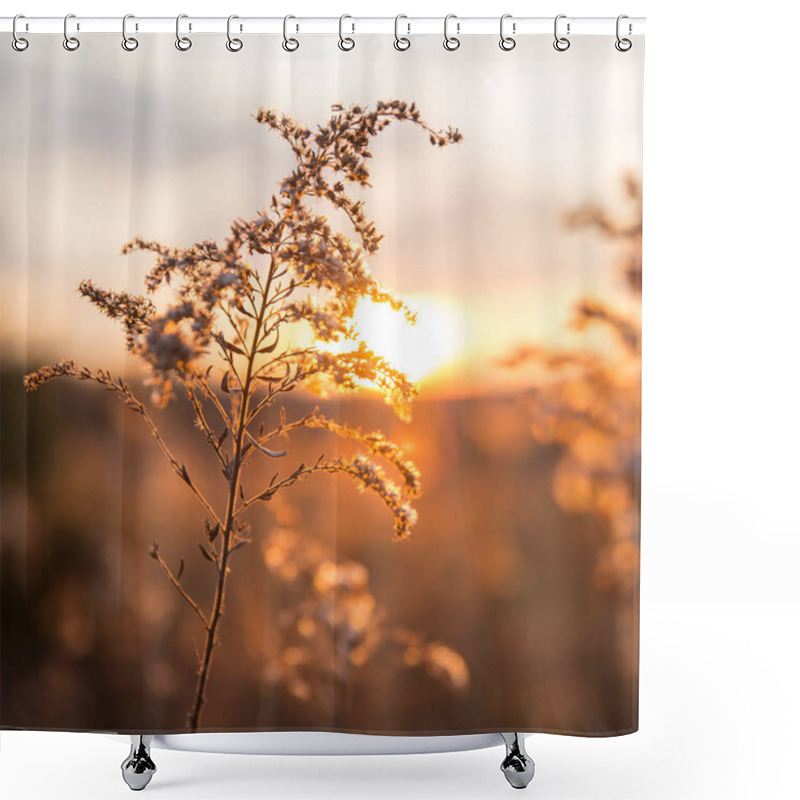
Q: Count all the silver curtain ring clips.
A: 12